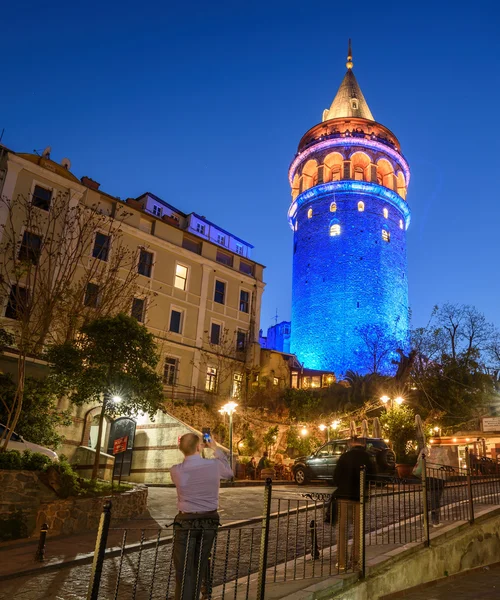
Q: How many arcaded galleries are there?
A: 1